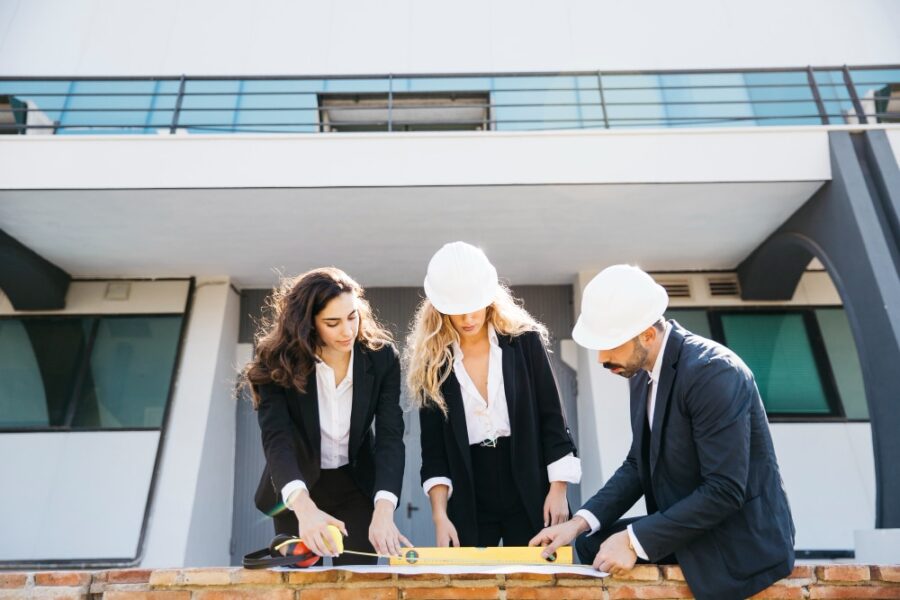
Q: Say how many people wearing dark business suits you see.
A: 3